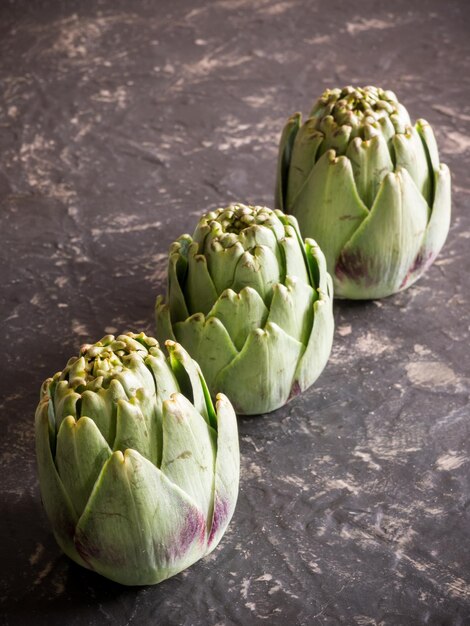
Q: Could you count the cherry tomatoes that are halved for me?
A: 0